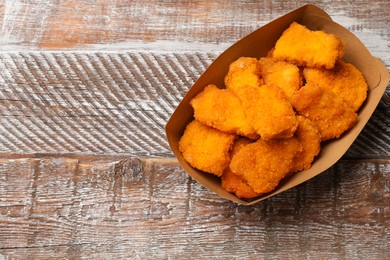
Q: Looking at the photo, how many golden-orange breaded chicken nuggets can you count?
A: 11